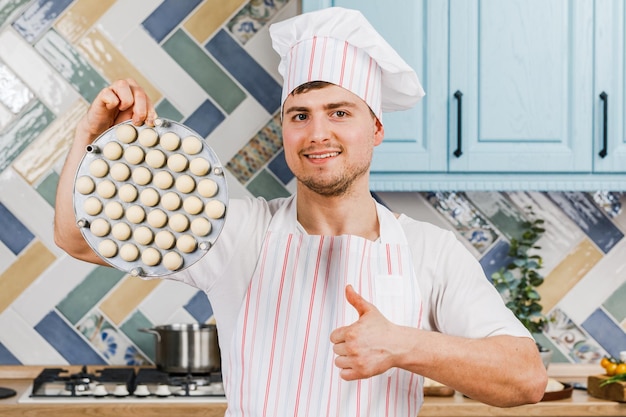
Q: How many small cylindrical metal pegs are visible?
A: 6